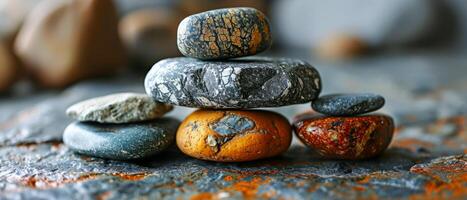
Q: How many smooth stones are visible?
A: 7